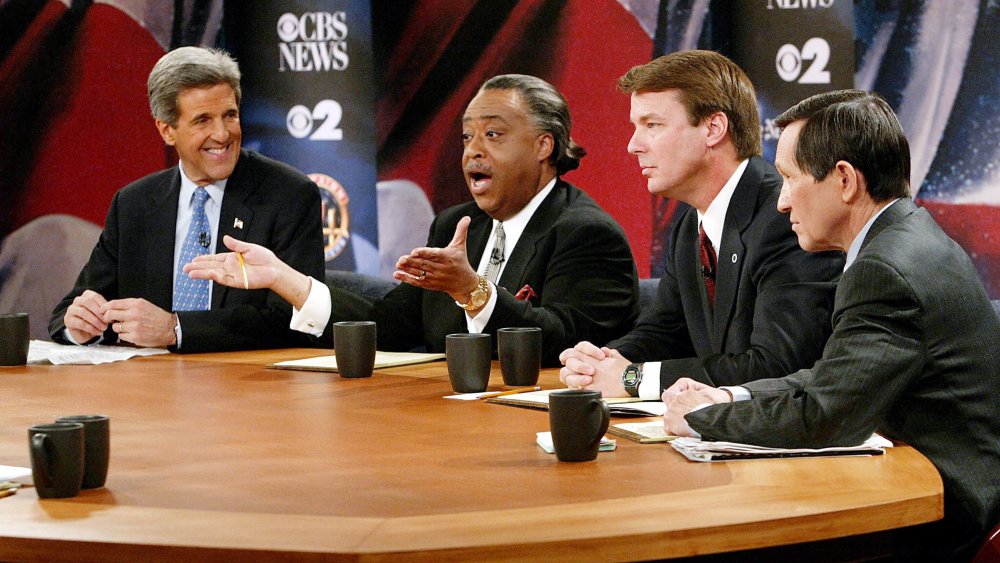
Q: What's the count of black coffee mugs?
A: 7